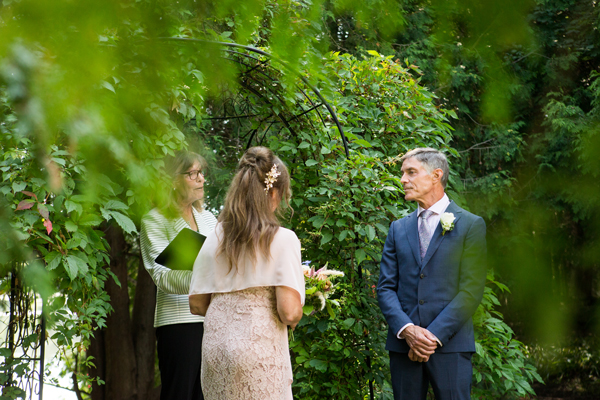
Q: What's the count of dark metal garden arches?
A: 1